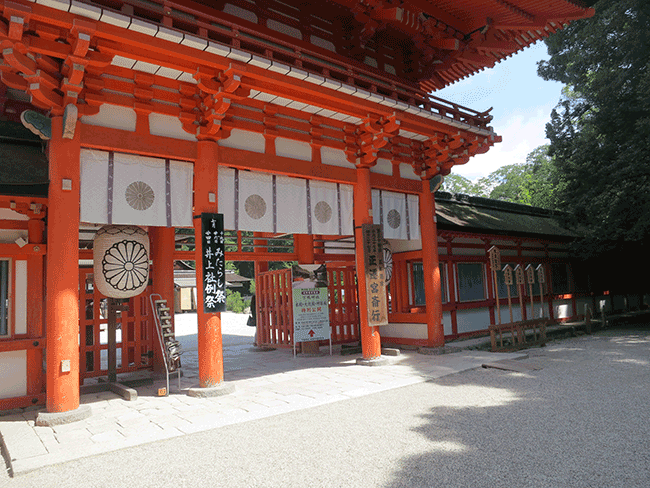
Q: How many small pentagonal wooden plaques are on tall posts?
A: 5